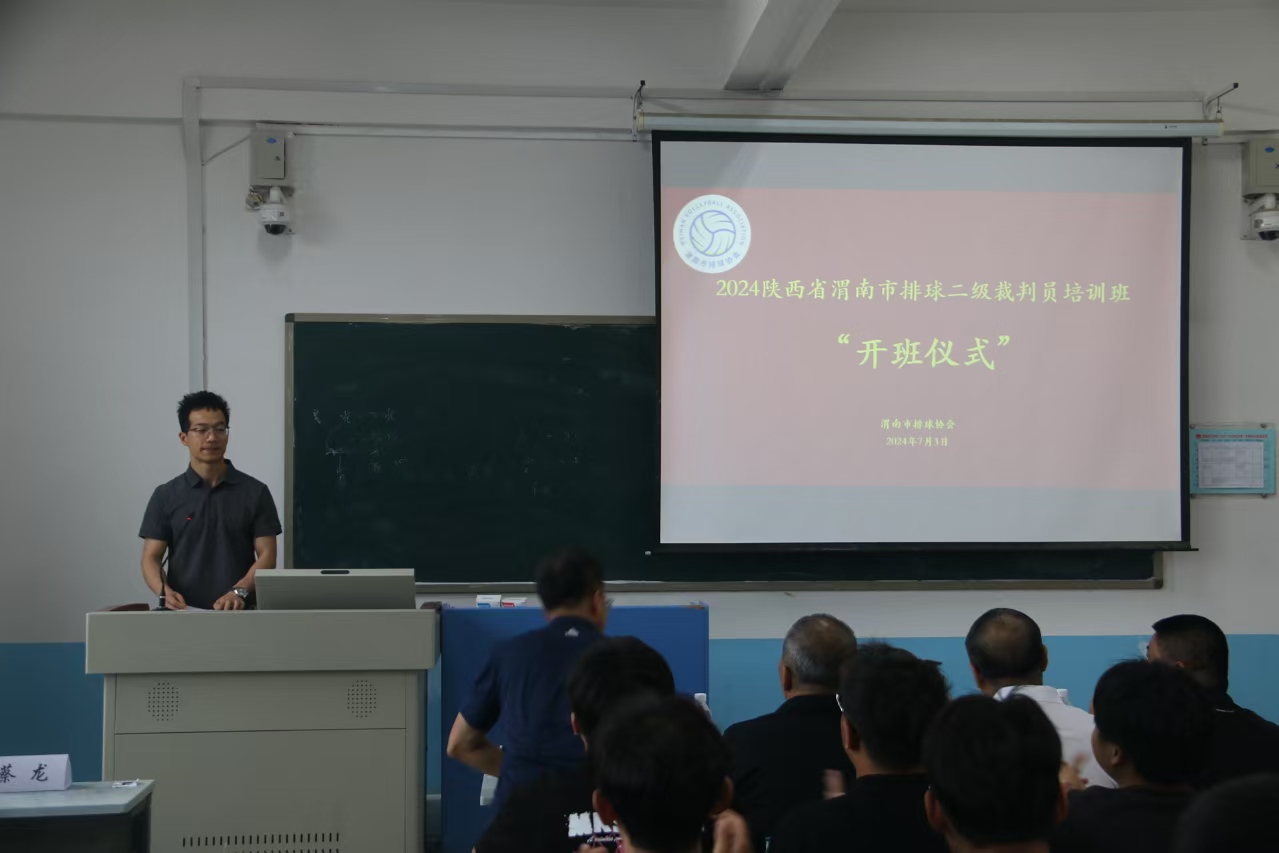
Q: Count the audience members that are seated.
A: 9